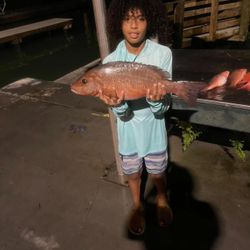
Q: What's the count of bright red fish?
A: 3